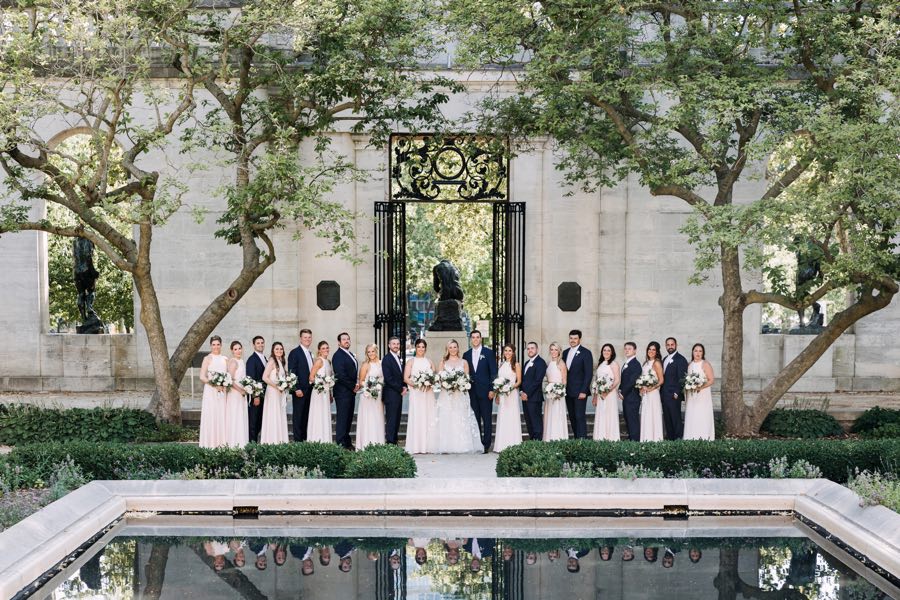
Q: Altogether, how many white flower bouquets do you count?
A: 12